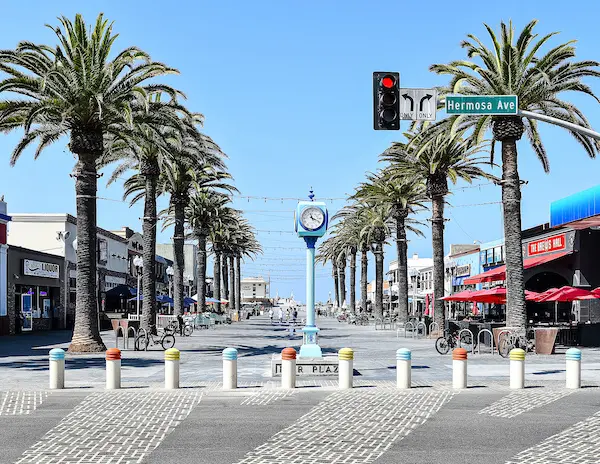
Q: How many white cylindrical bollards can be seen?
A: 10